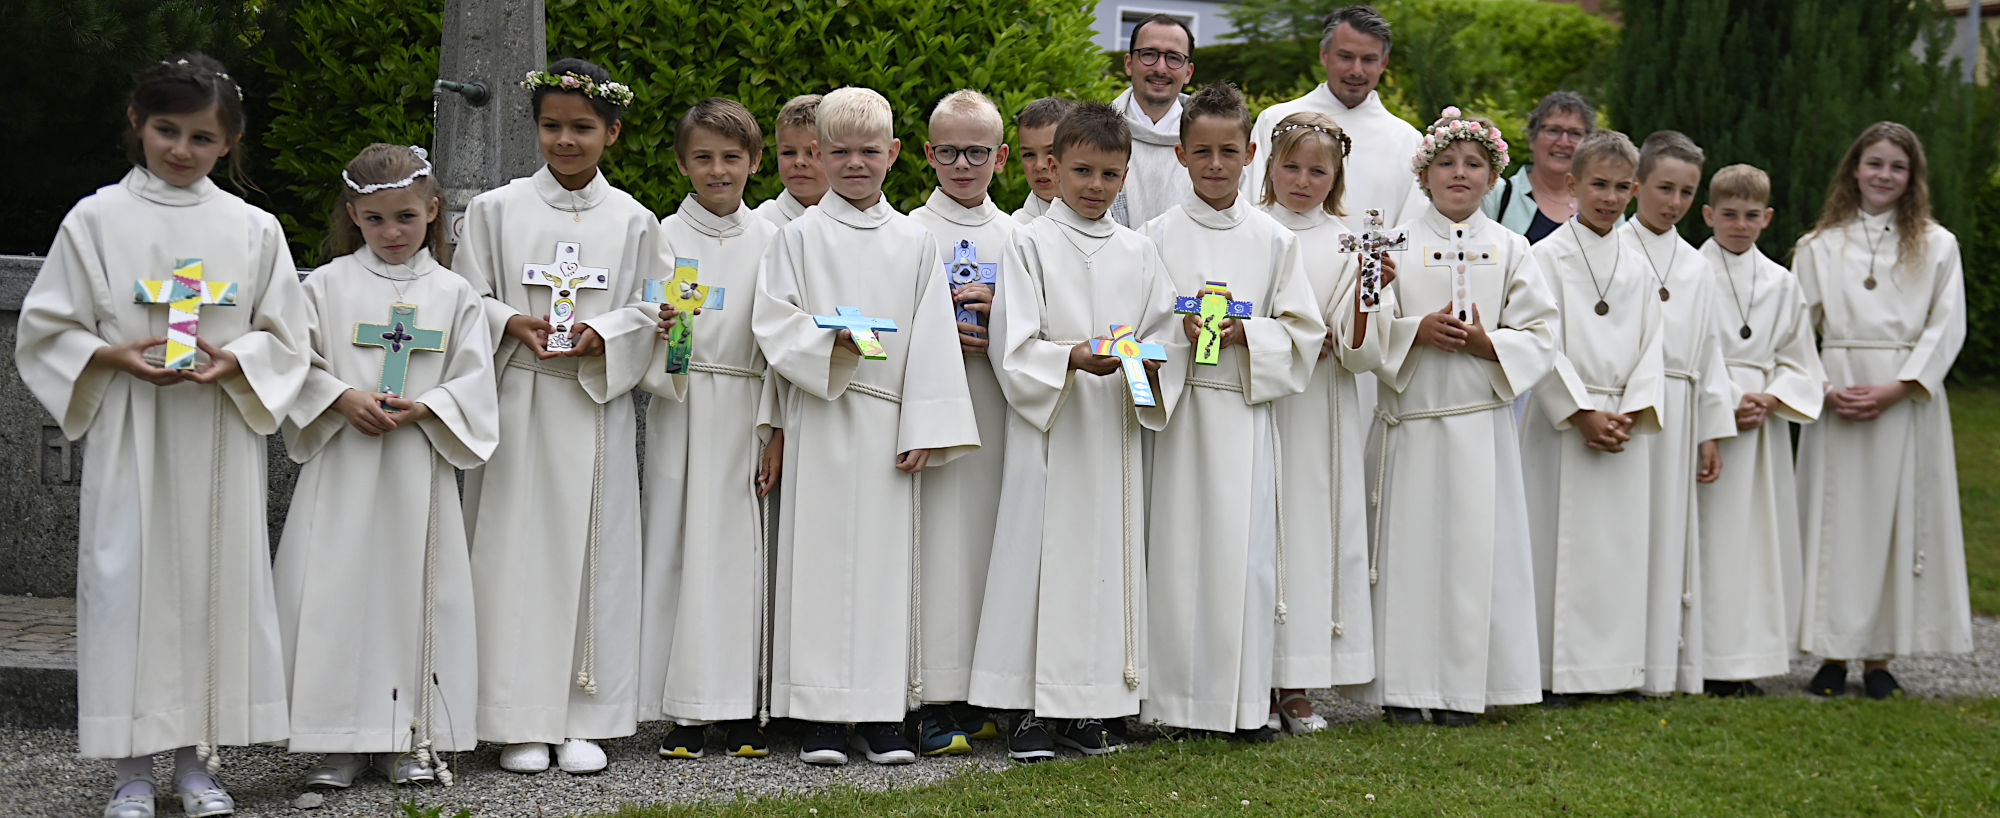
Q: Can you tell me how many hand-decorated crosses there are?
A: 10